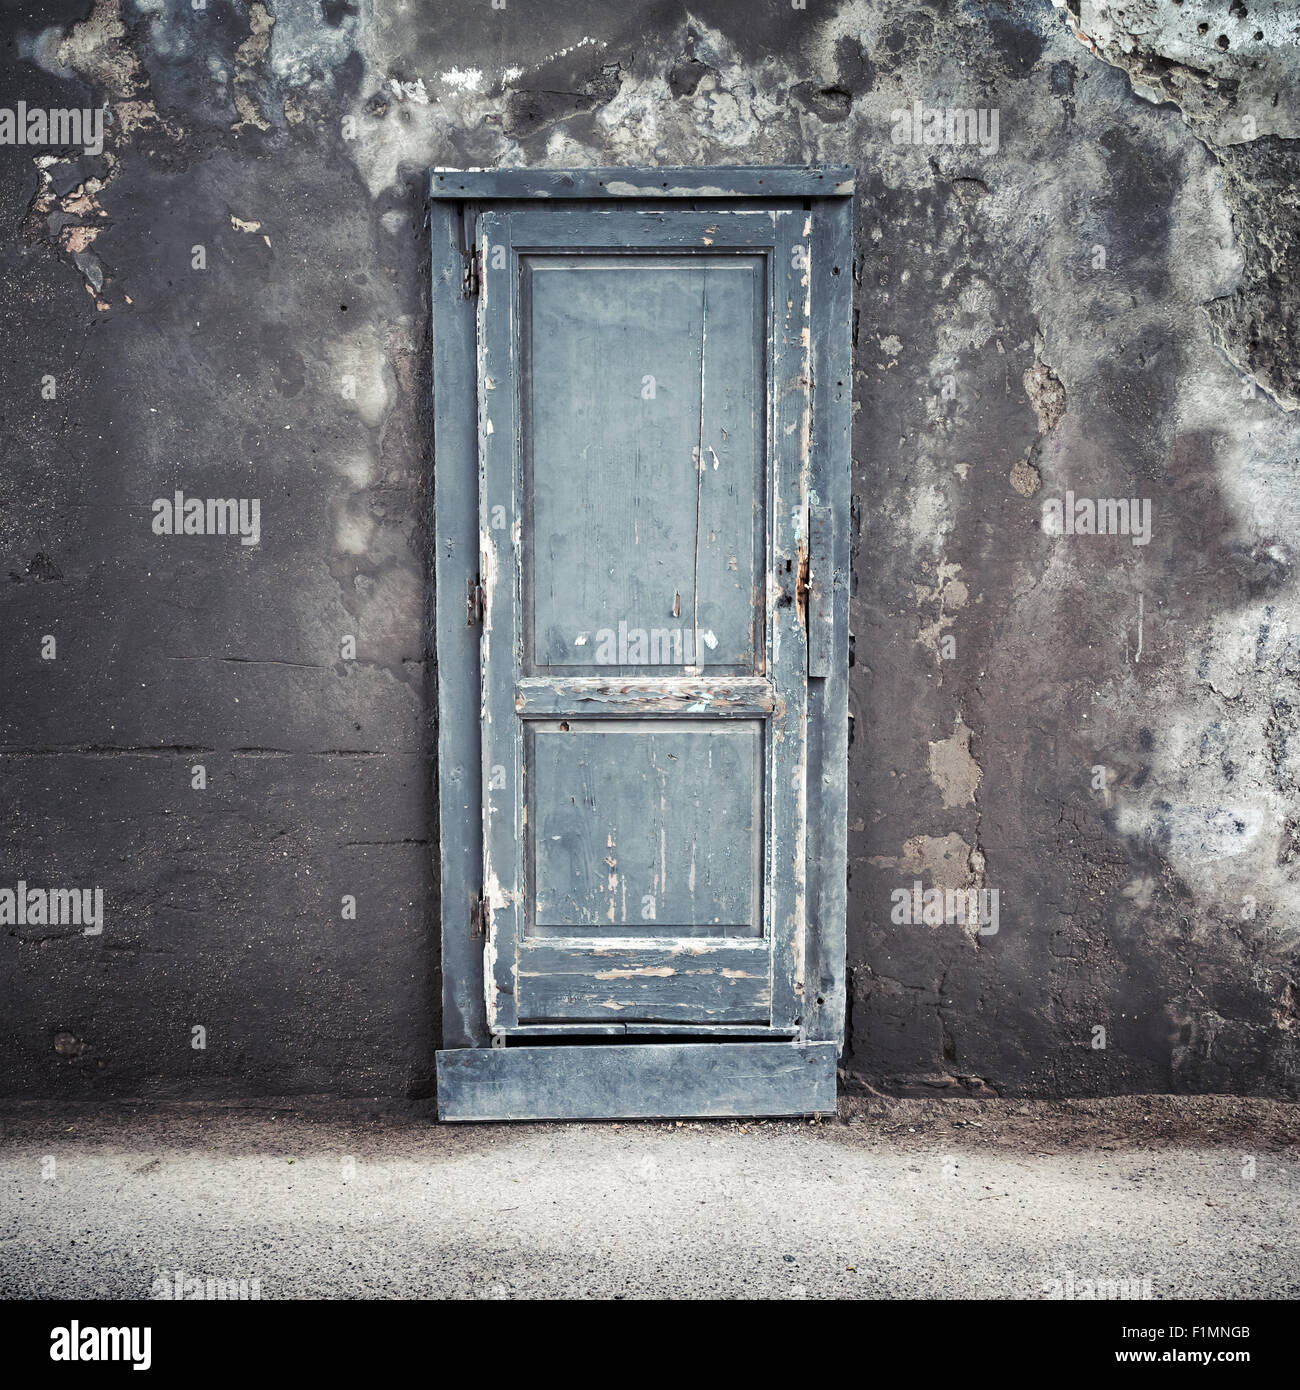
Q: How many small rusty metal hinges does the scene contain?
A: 3